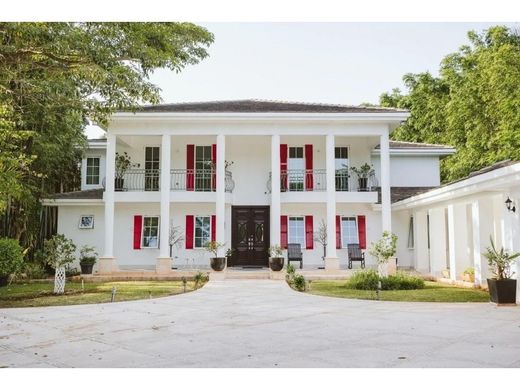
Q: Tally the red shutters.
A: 11